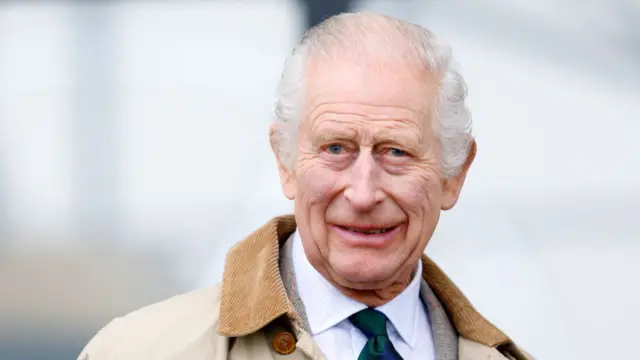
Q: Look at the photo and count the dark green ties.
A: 1